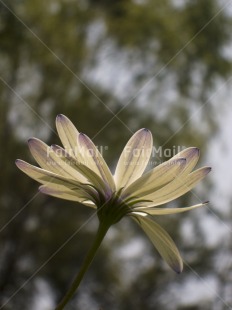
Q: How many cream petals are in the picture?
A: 12